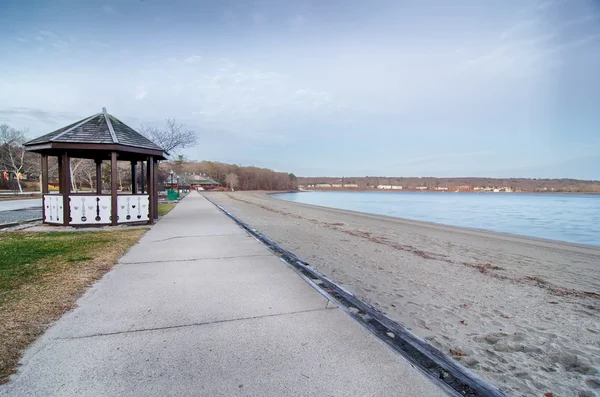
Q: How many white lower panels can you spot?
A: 3